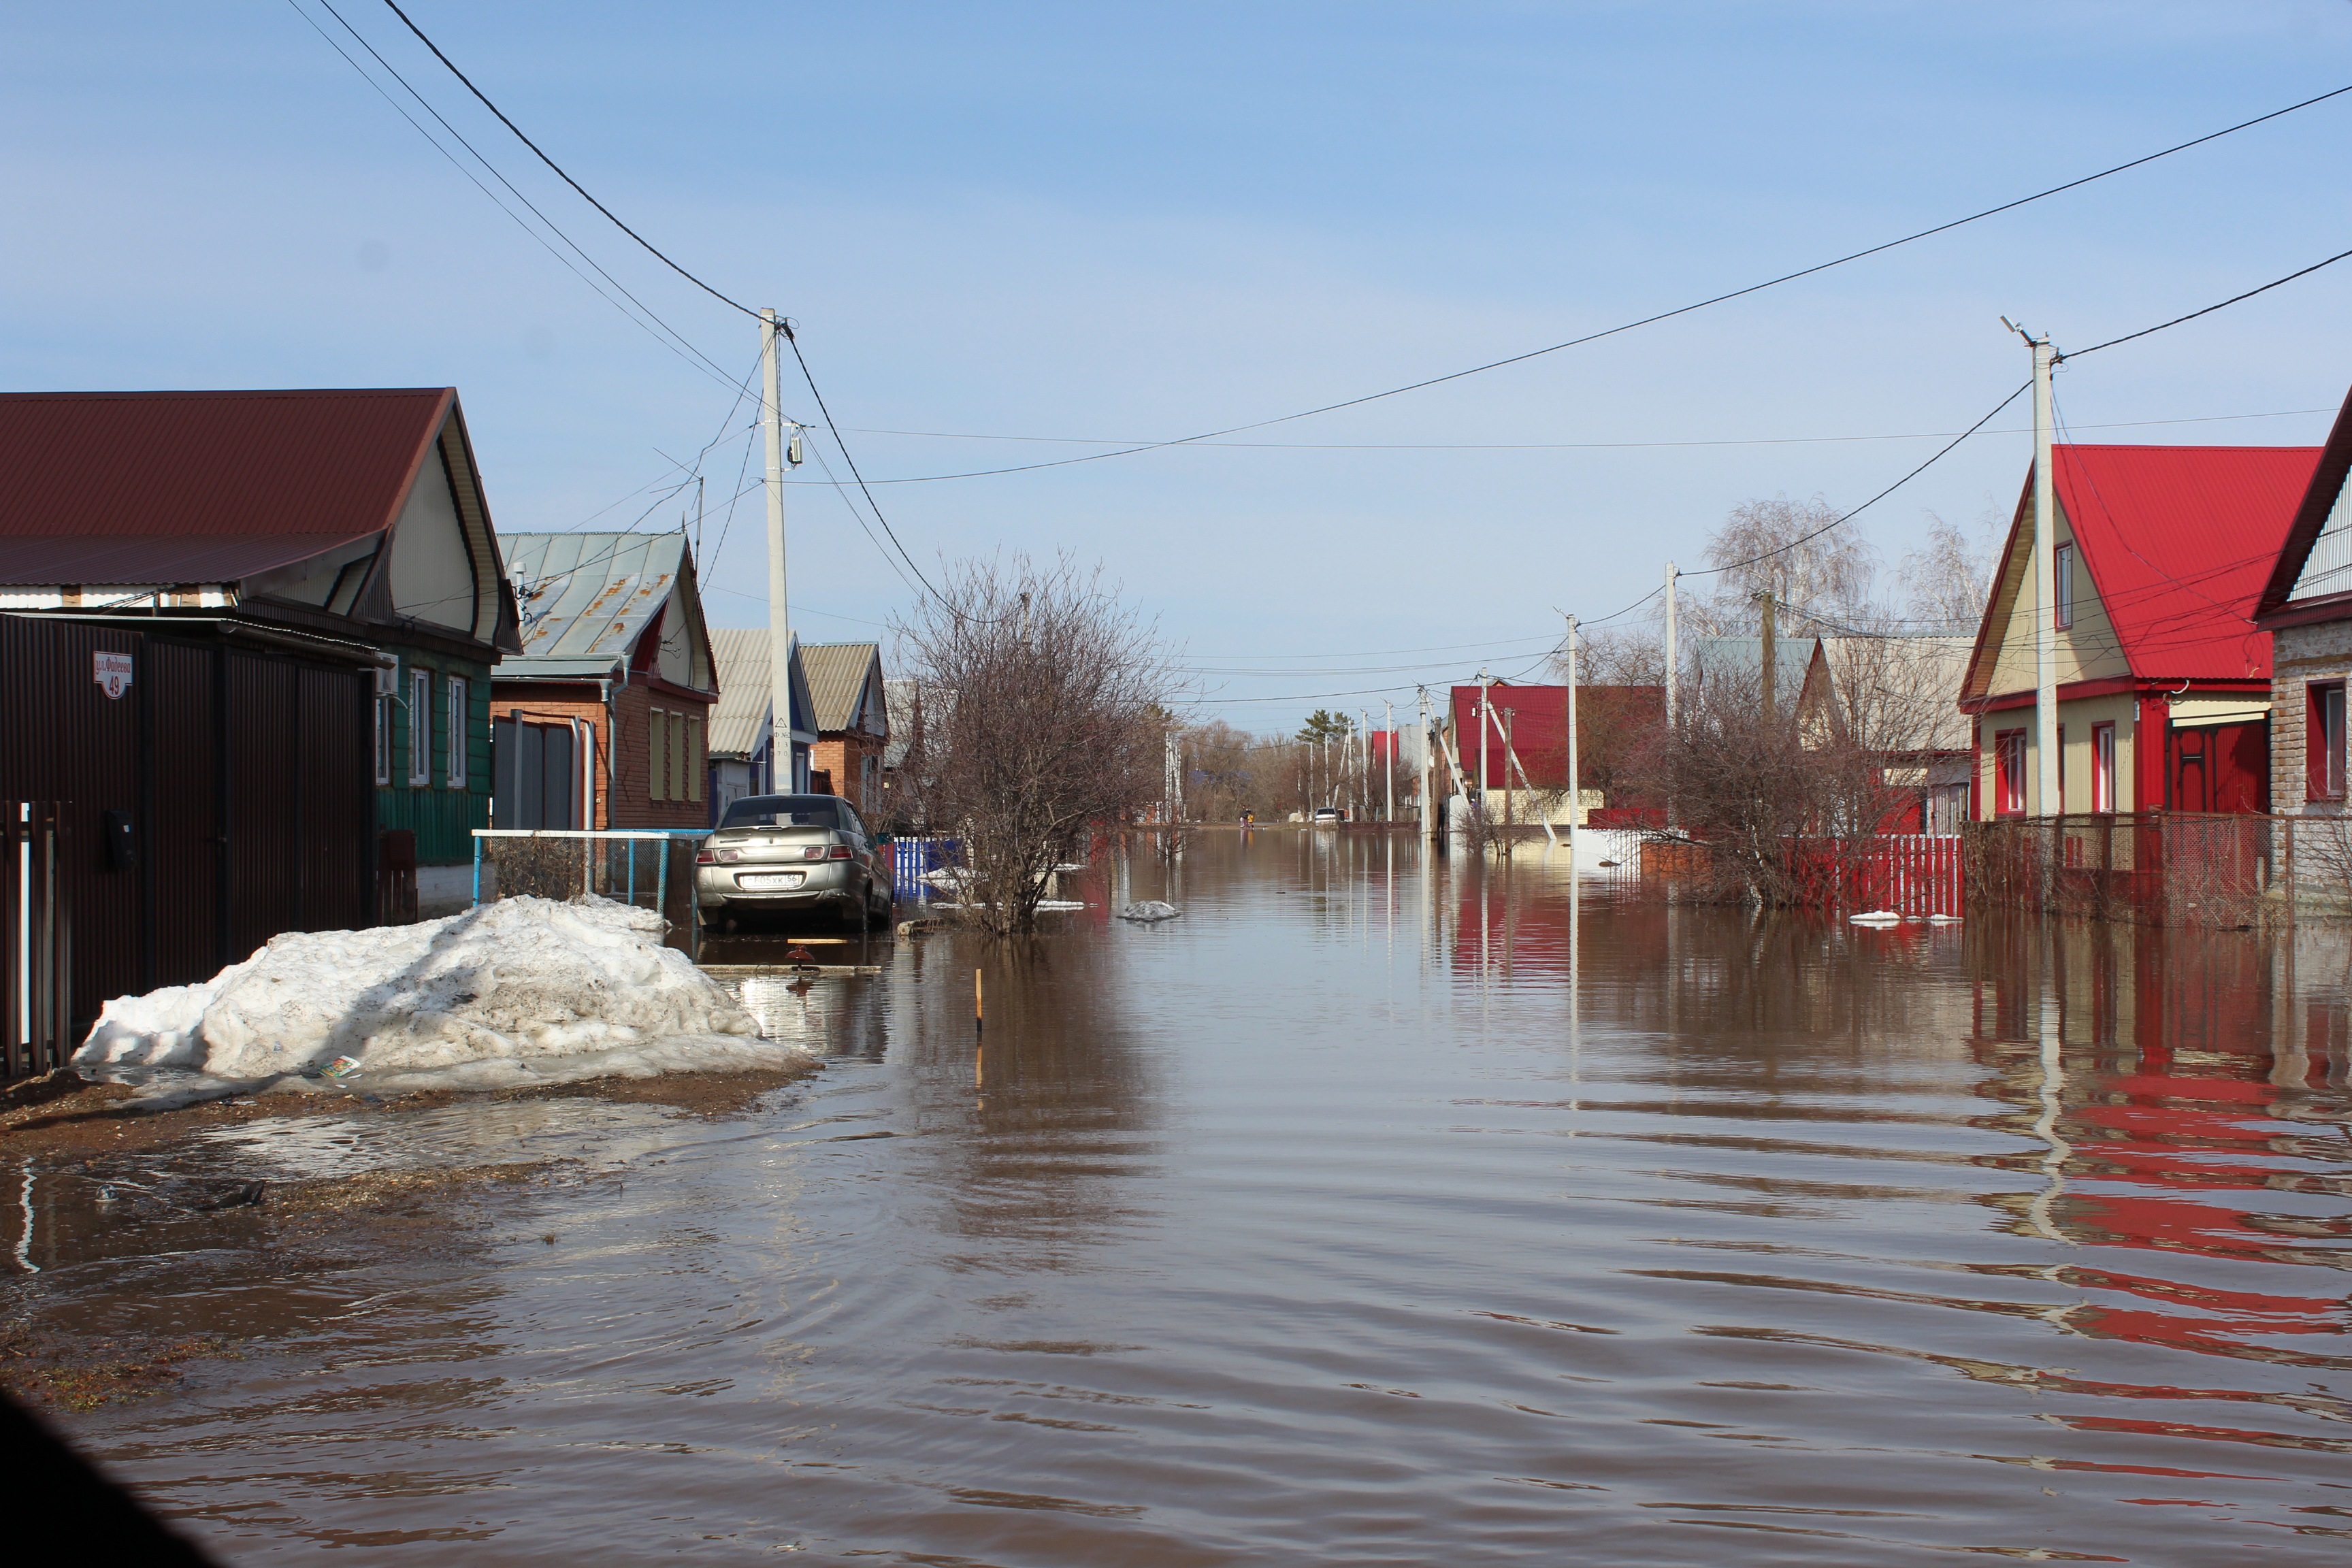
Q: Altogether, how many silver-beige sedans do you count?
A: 1